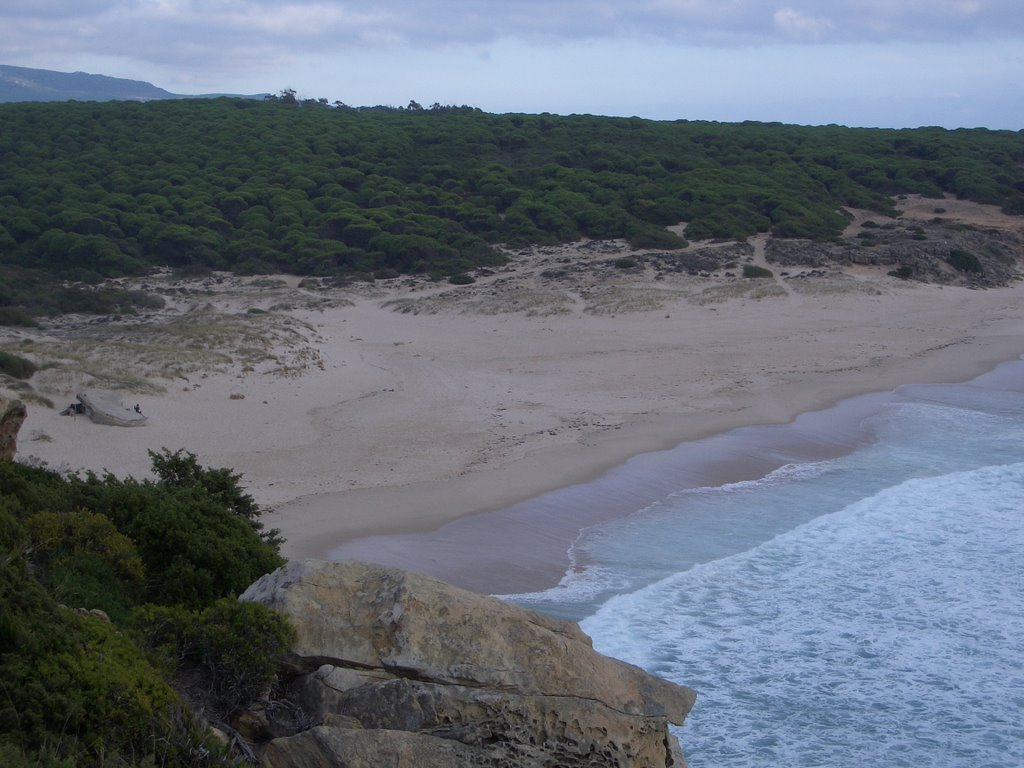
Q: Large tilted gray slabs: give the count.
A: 1